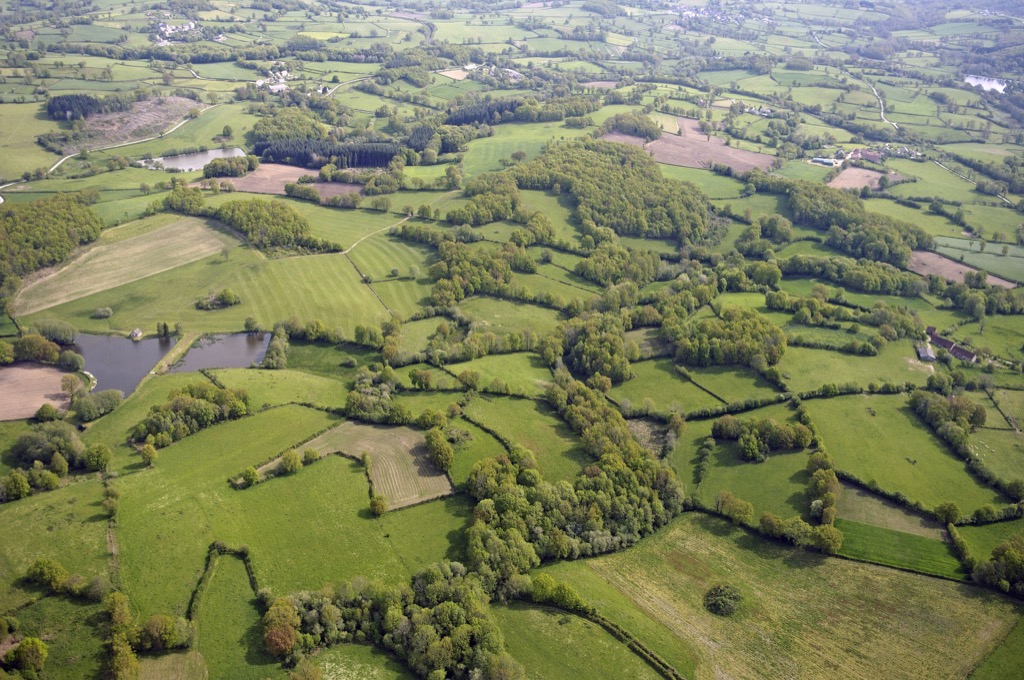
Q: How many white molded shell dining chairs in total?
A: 0